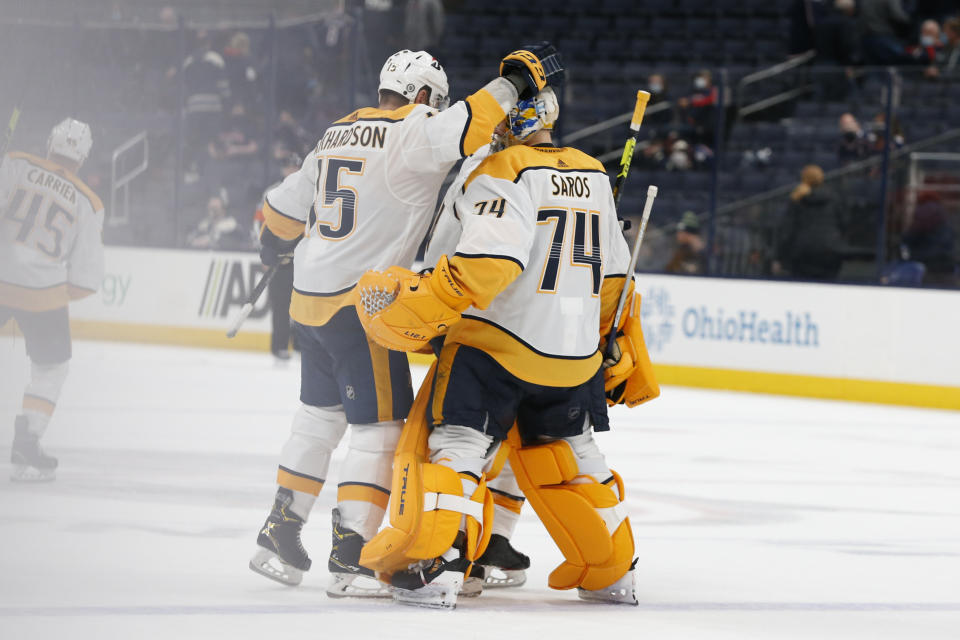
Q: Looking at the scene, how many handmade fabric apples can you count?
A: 0